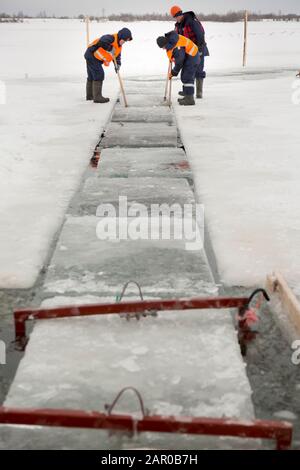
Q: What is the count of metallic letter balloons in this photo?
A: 0